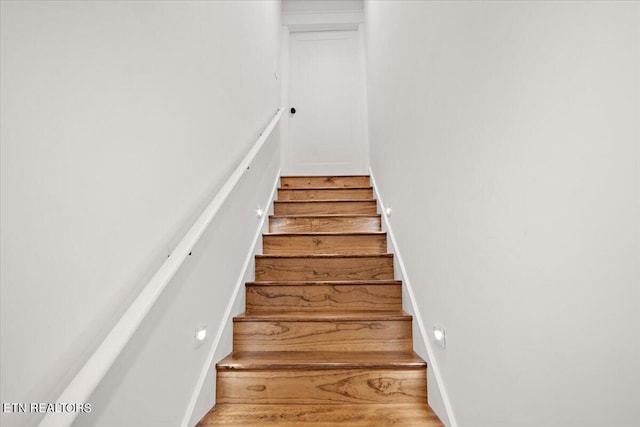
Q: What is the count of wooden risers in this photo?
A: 9